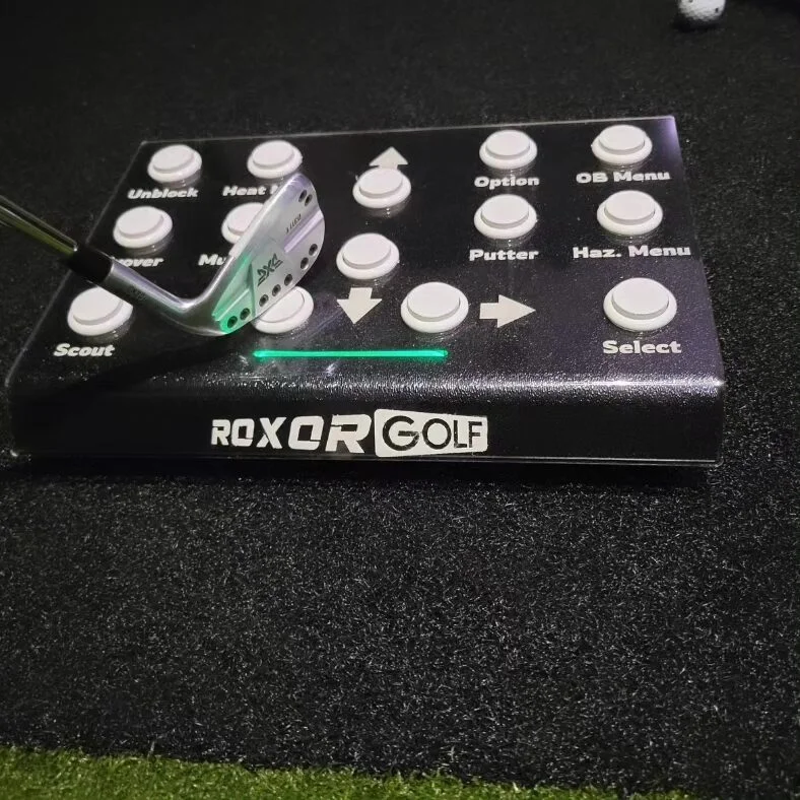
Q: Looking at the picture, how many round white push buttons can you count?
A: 14